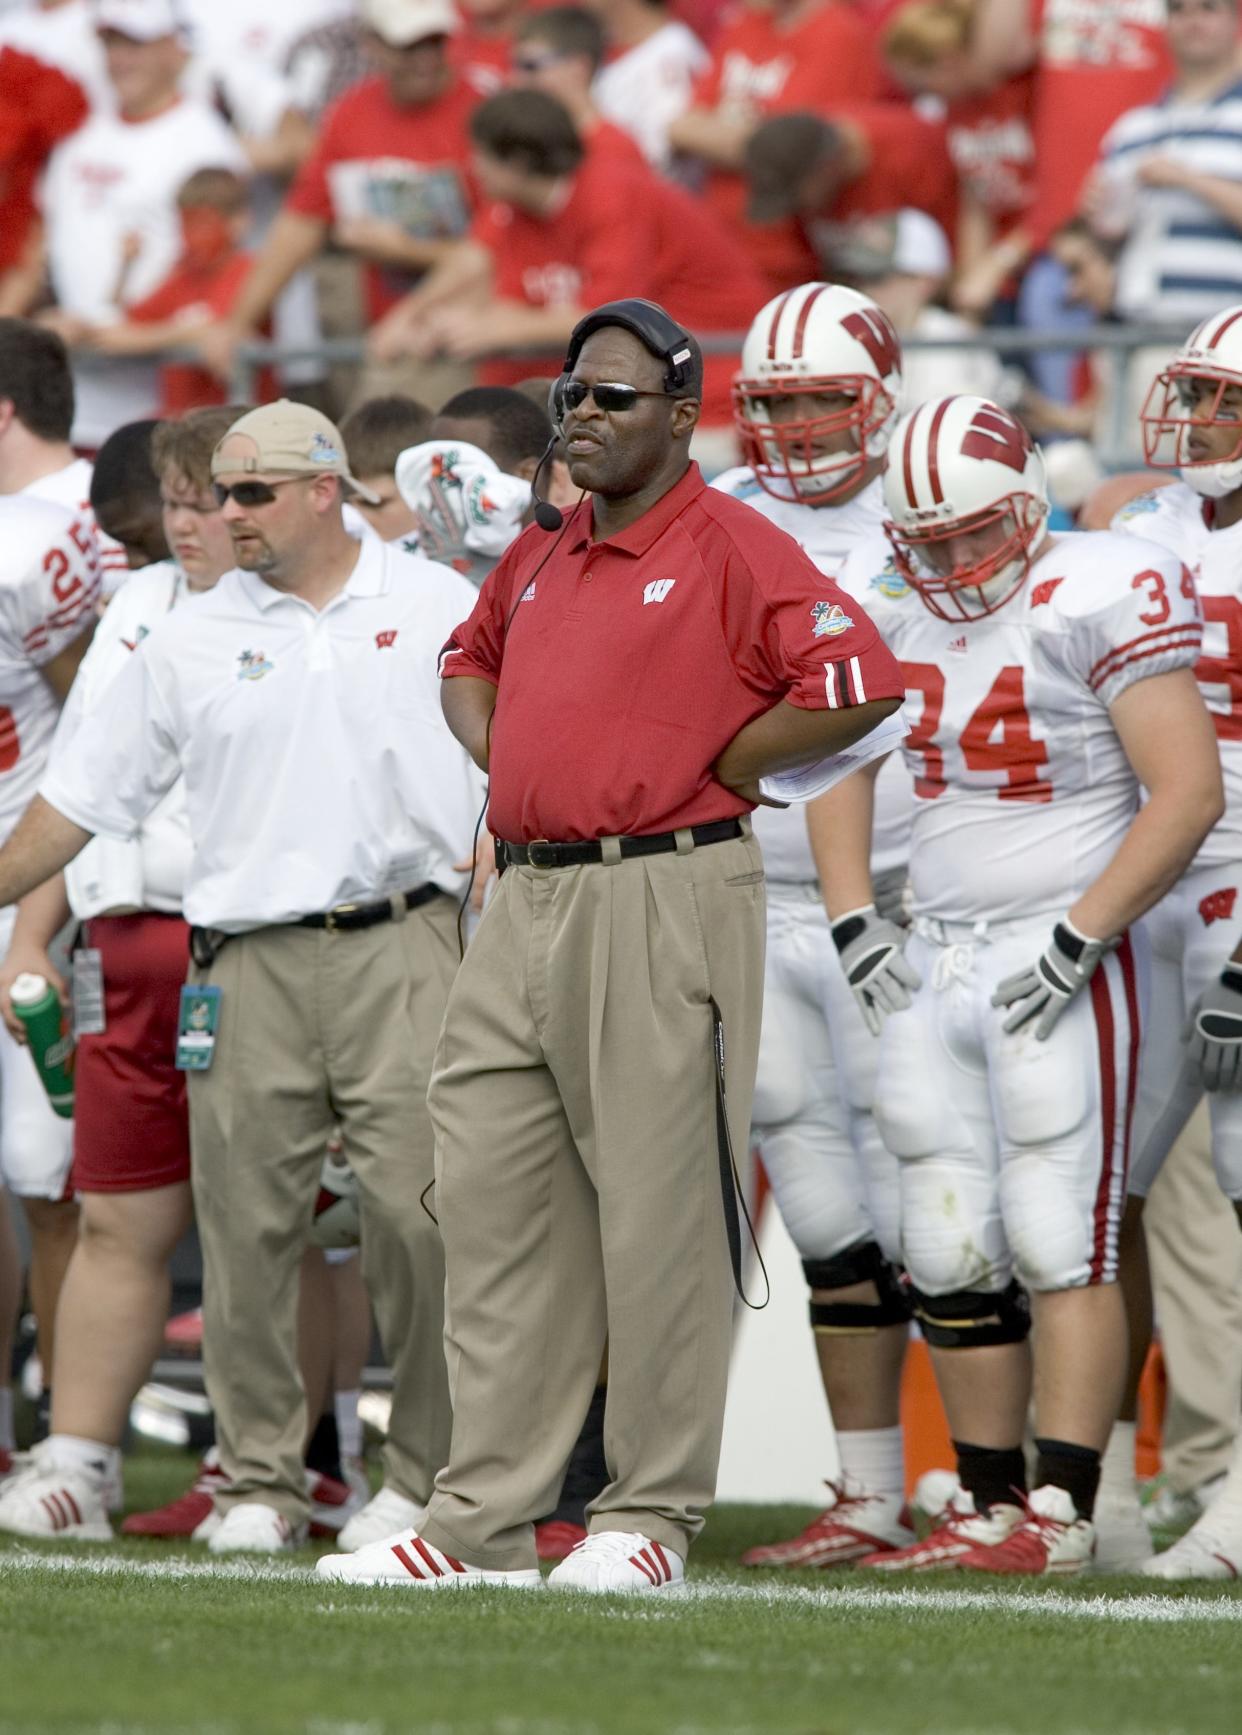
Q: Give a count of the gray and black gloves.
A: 3